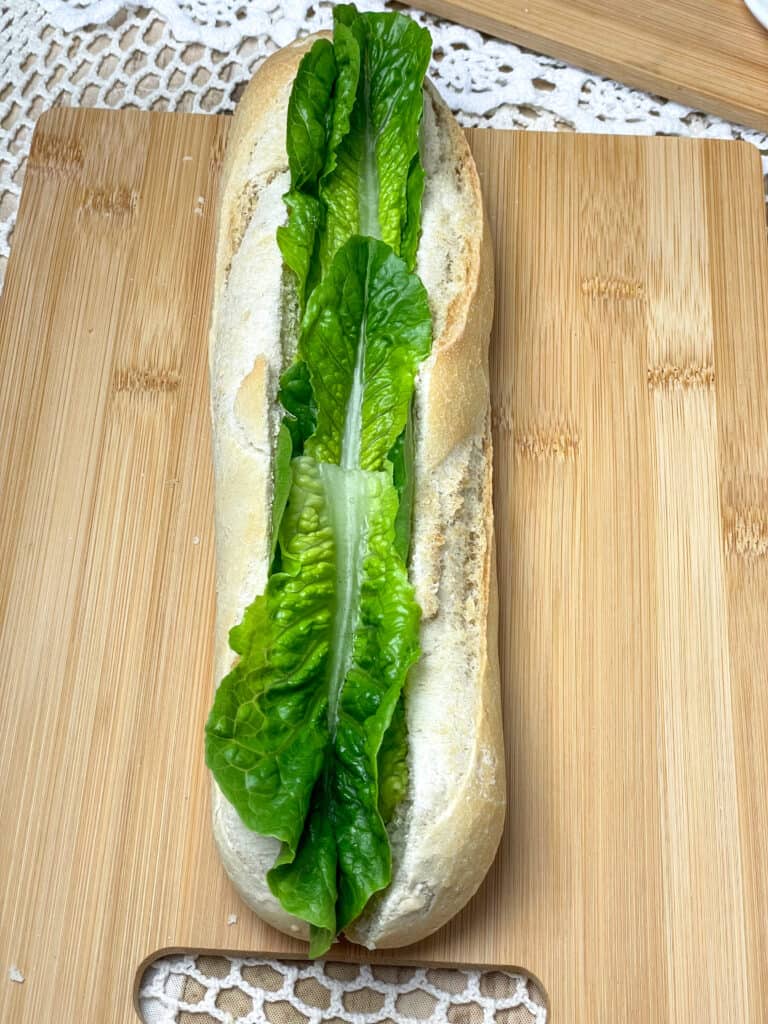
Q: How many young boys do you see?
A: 0